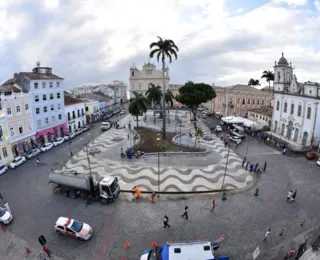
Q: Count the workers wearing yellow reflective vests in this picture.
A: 2